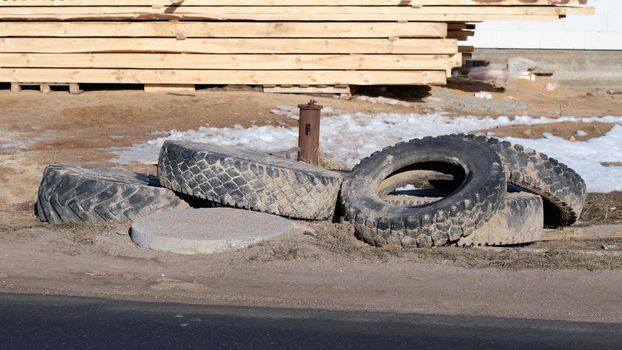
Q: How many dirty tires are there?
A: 5